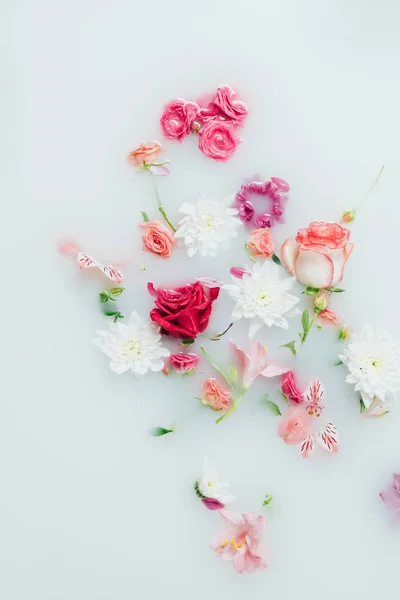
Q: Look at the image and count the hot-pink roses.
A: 5